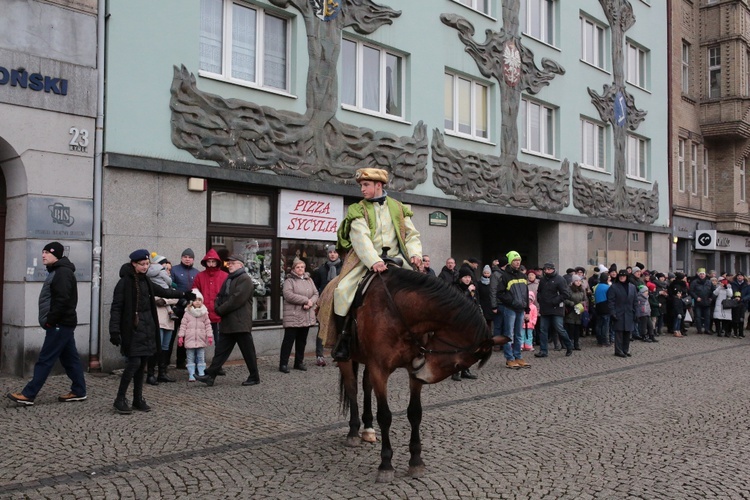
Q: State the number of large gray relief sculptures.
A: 3